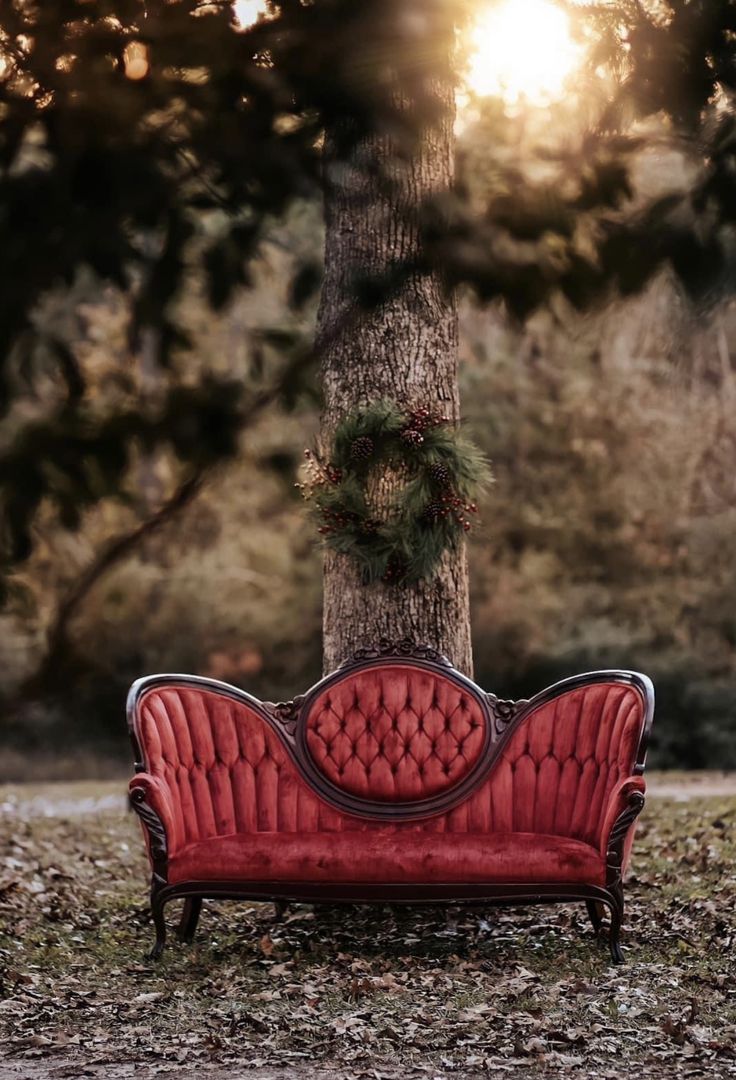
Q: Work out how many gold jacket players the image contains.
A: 0